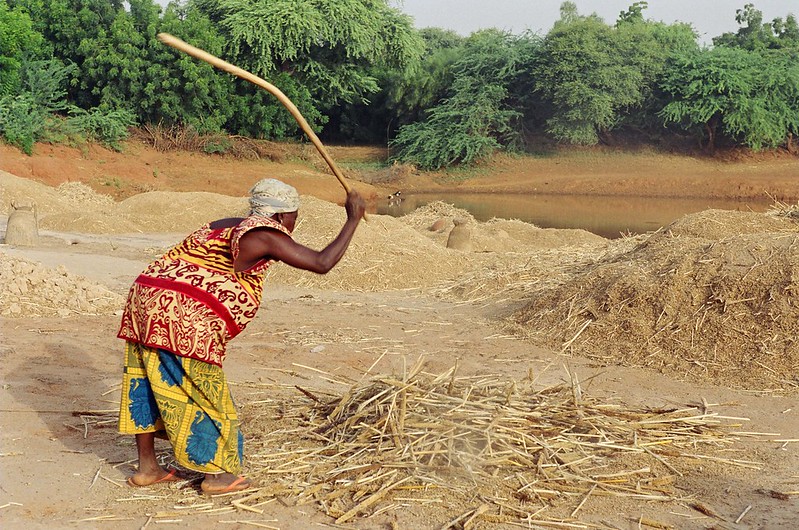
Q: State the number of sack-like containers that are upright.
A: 2